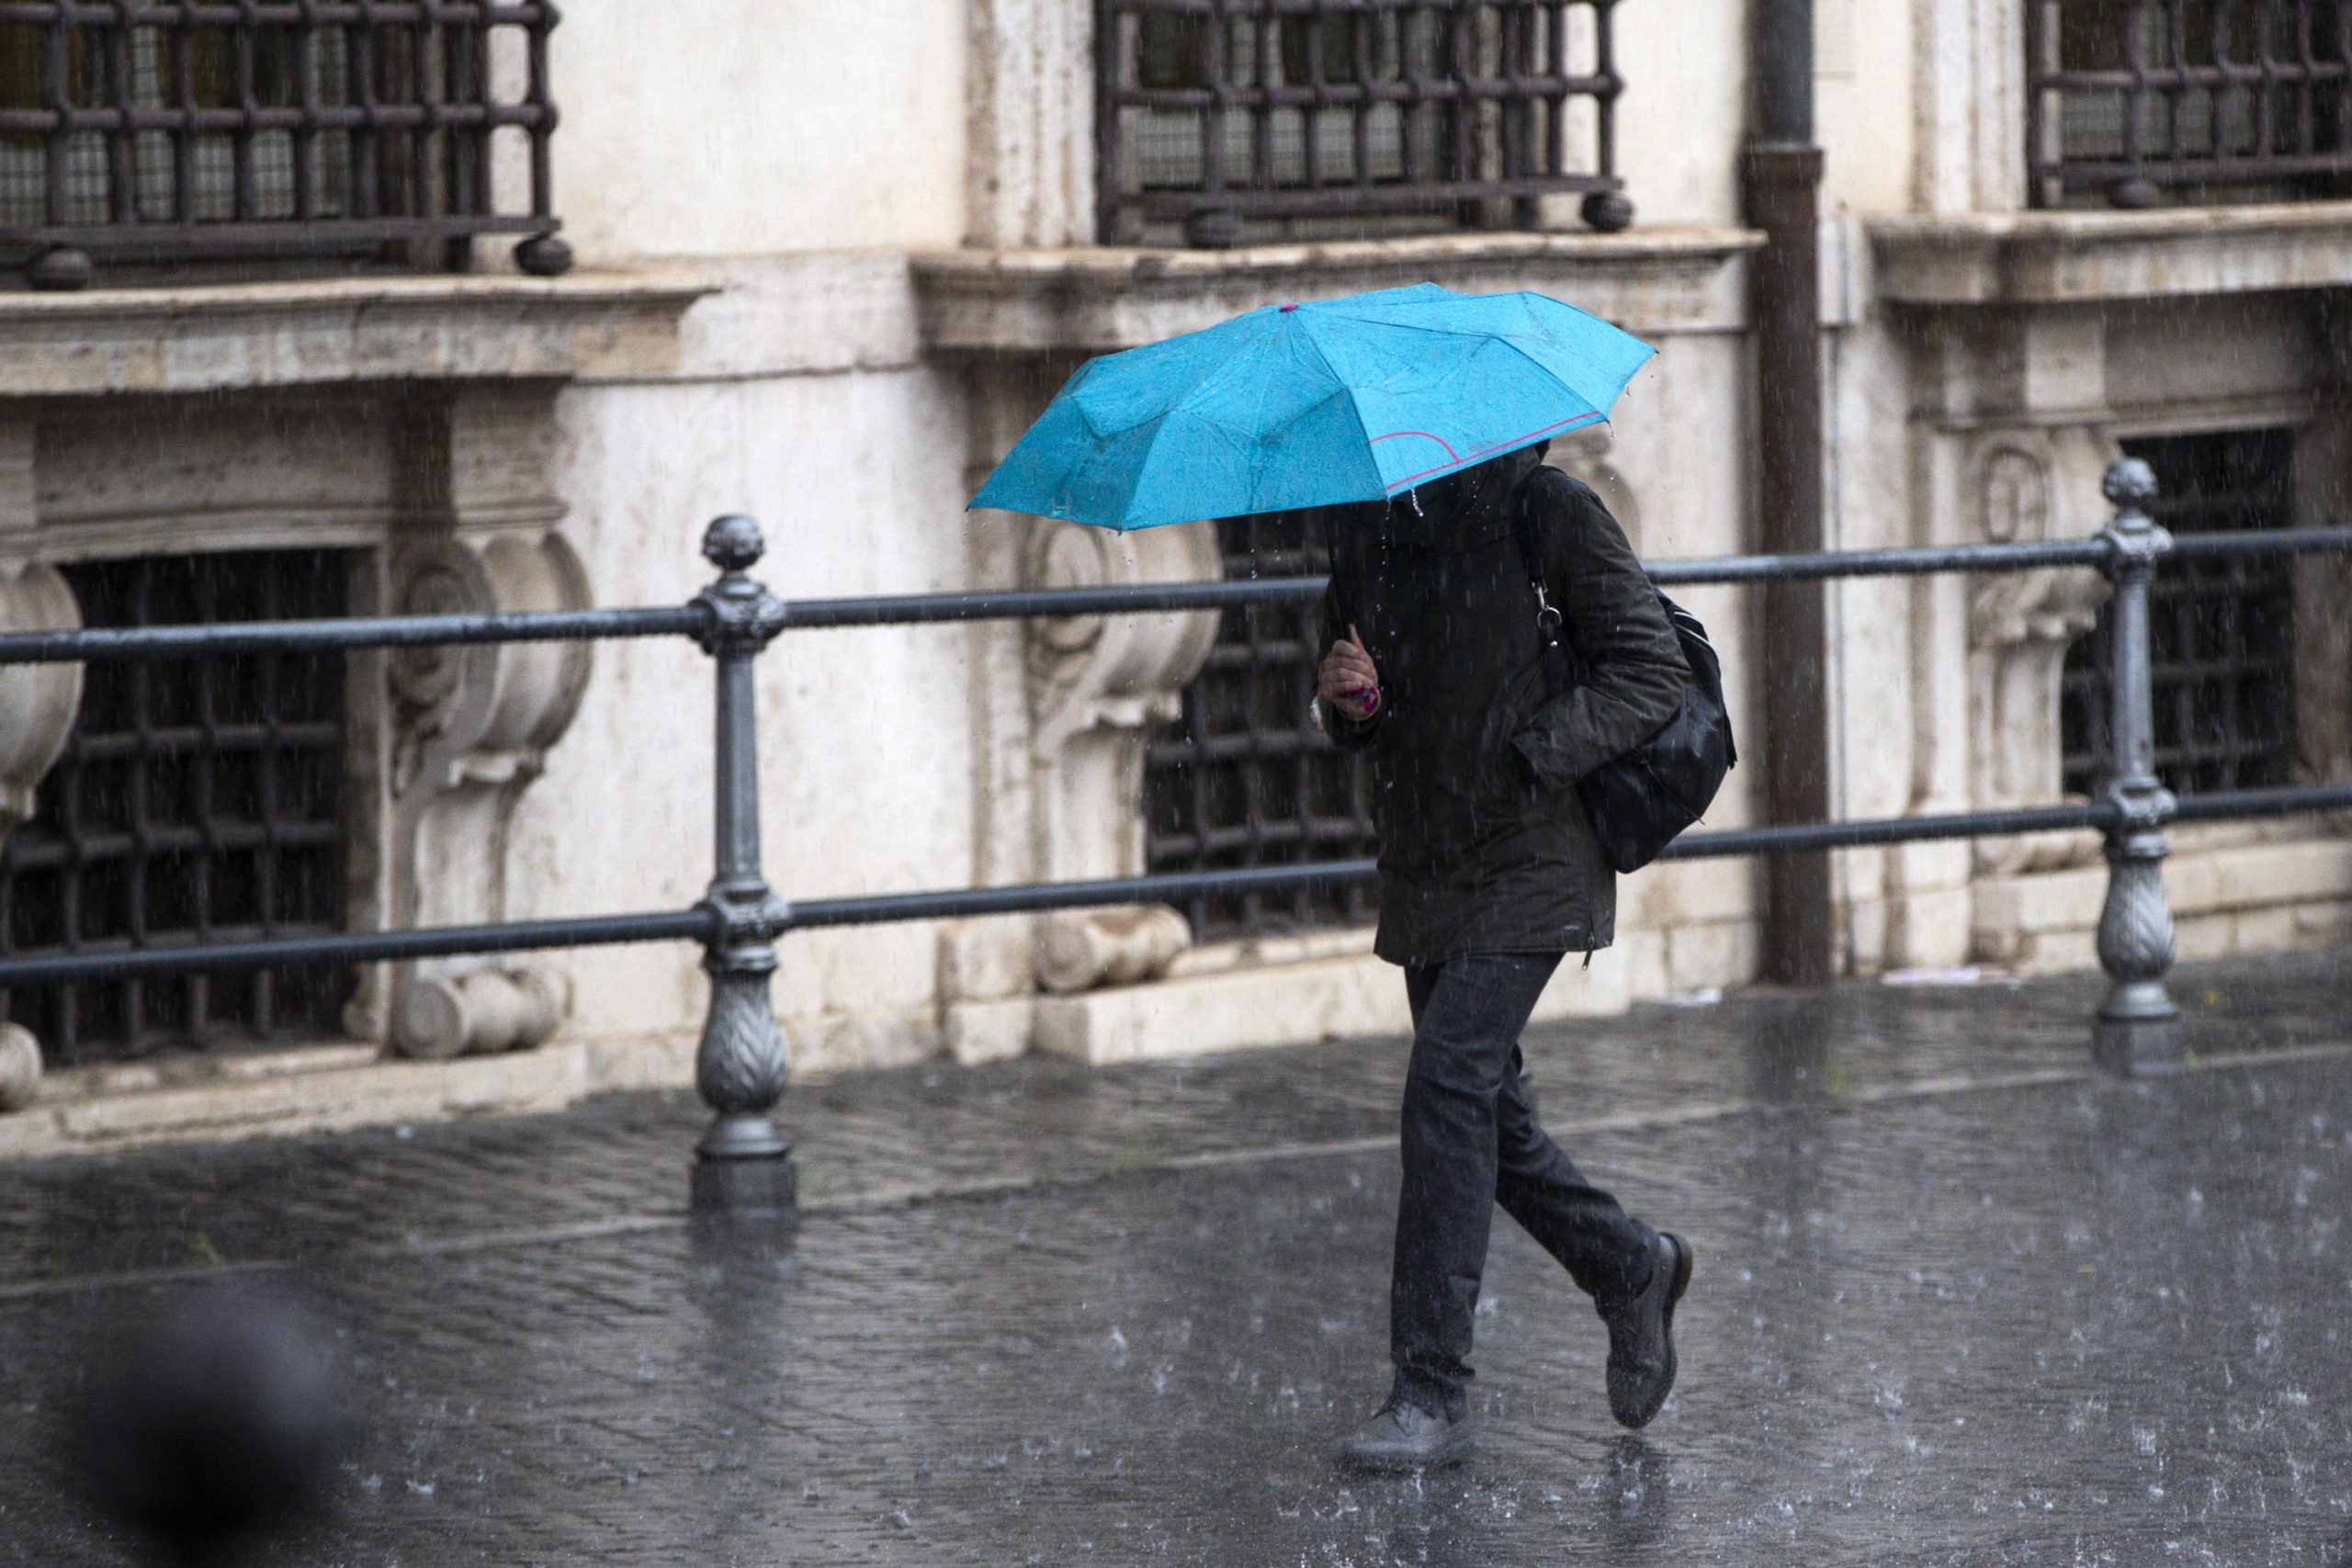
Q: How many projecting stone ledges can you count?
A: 3